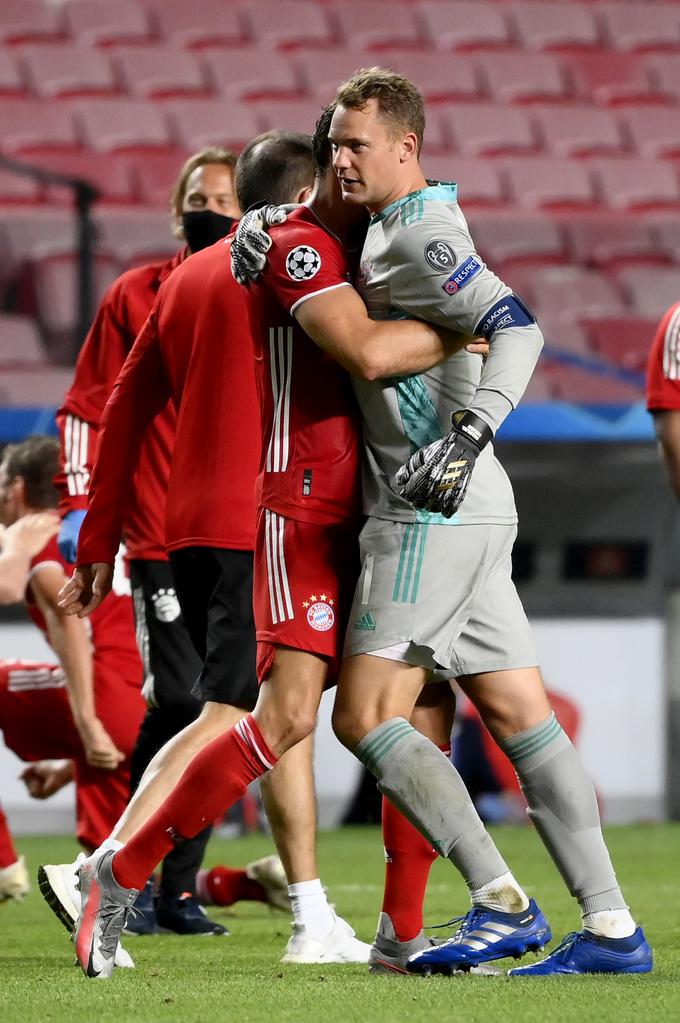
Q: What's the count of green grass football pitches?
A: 1